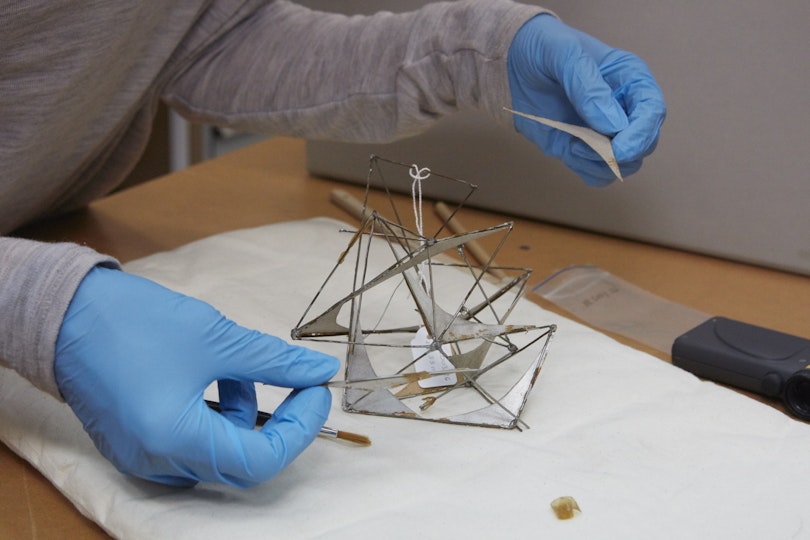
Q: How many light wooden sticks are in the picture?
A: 2